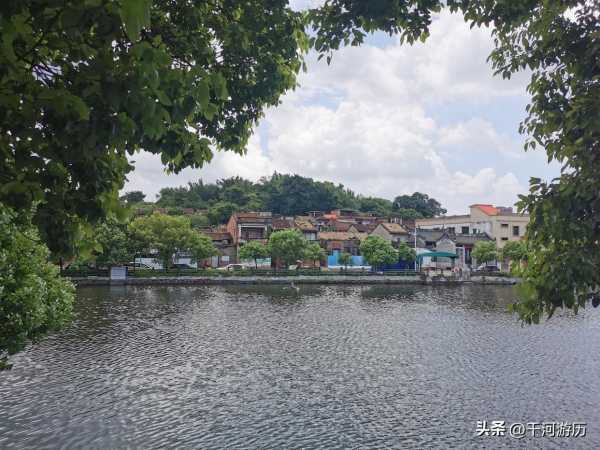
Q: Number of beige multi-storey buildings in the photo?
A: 1